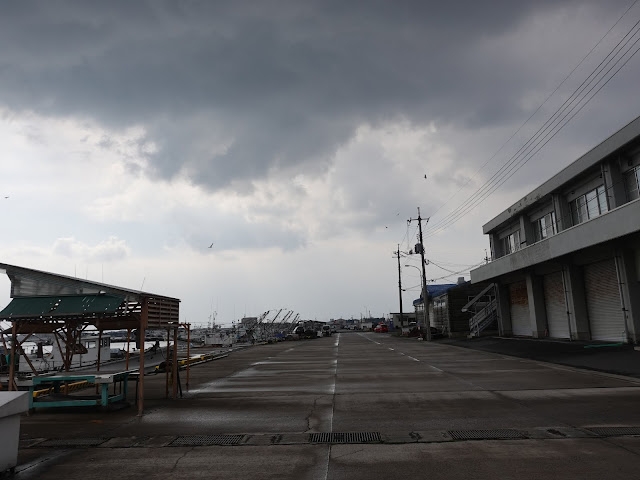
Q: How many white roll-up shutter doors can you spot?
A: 3